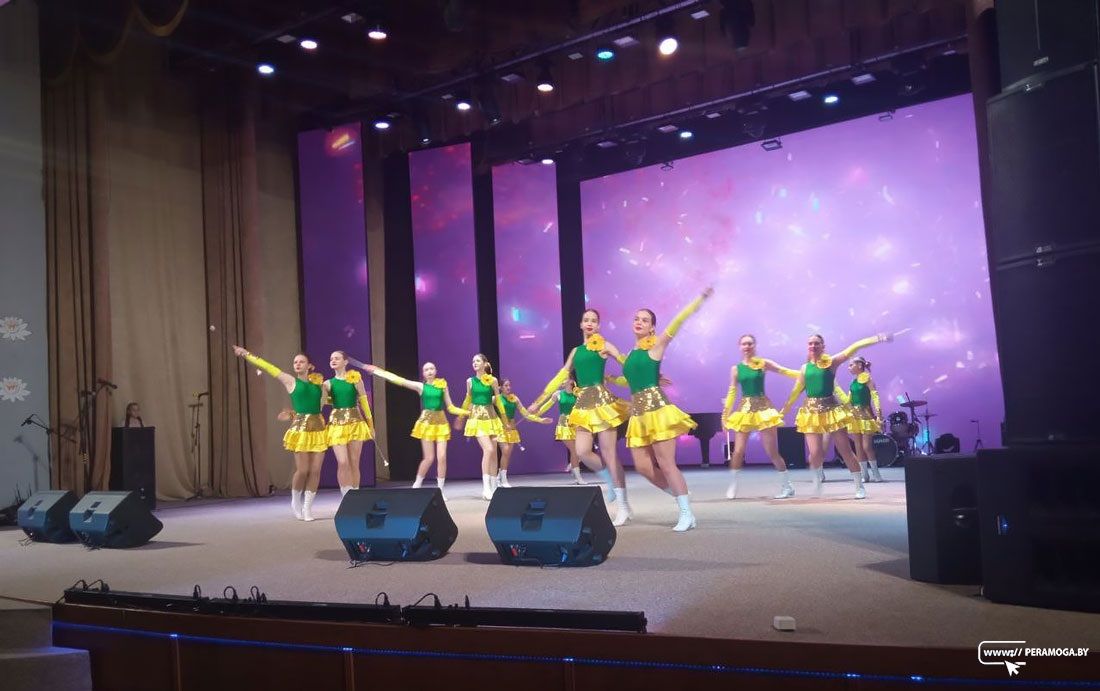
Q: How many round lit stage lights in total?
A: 11